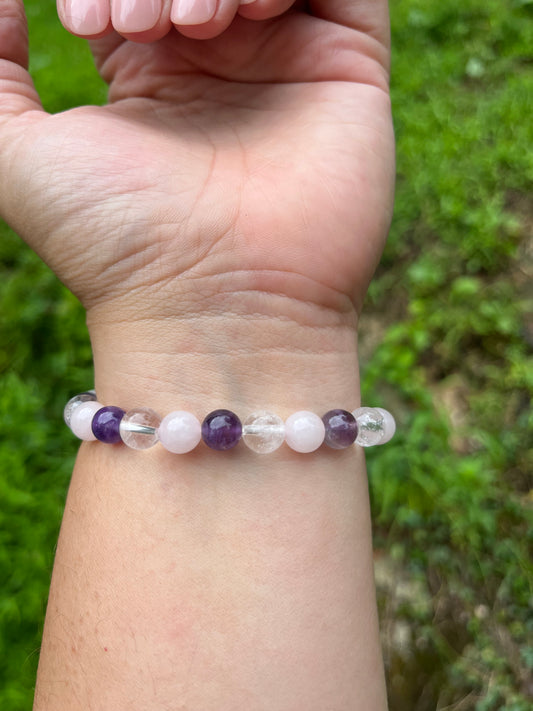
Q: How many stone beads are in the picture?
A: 11